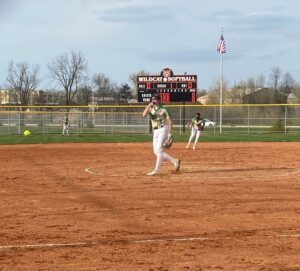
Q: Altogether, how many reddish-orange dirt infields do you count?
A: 1